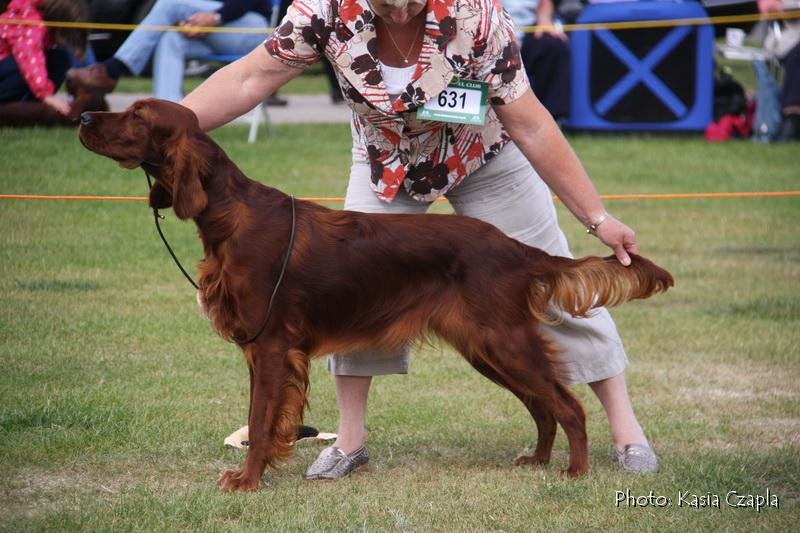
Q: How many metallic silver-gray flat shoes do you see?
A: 2